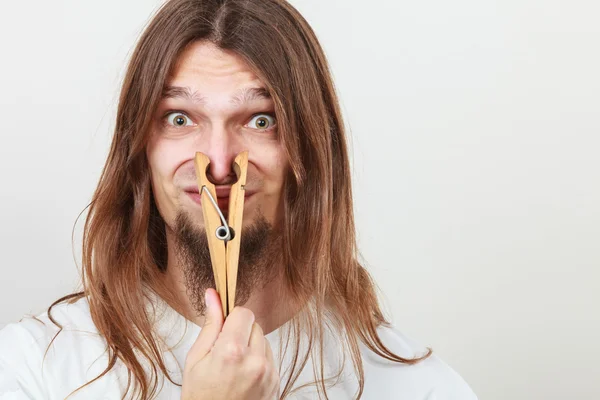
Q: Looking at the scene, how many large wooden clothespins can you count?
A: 1